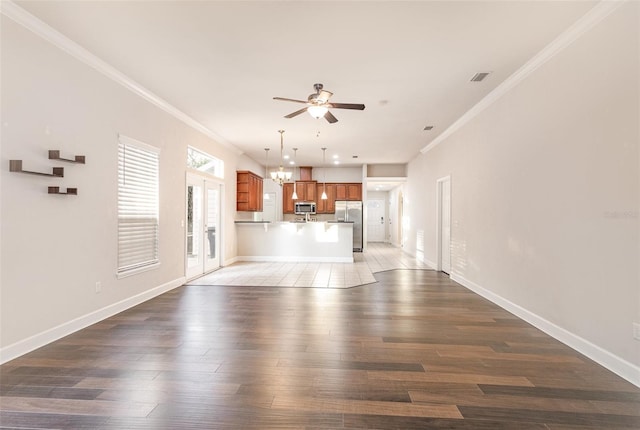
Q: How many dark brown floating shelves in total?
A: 3